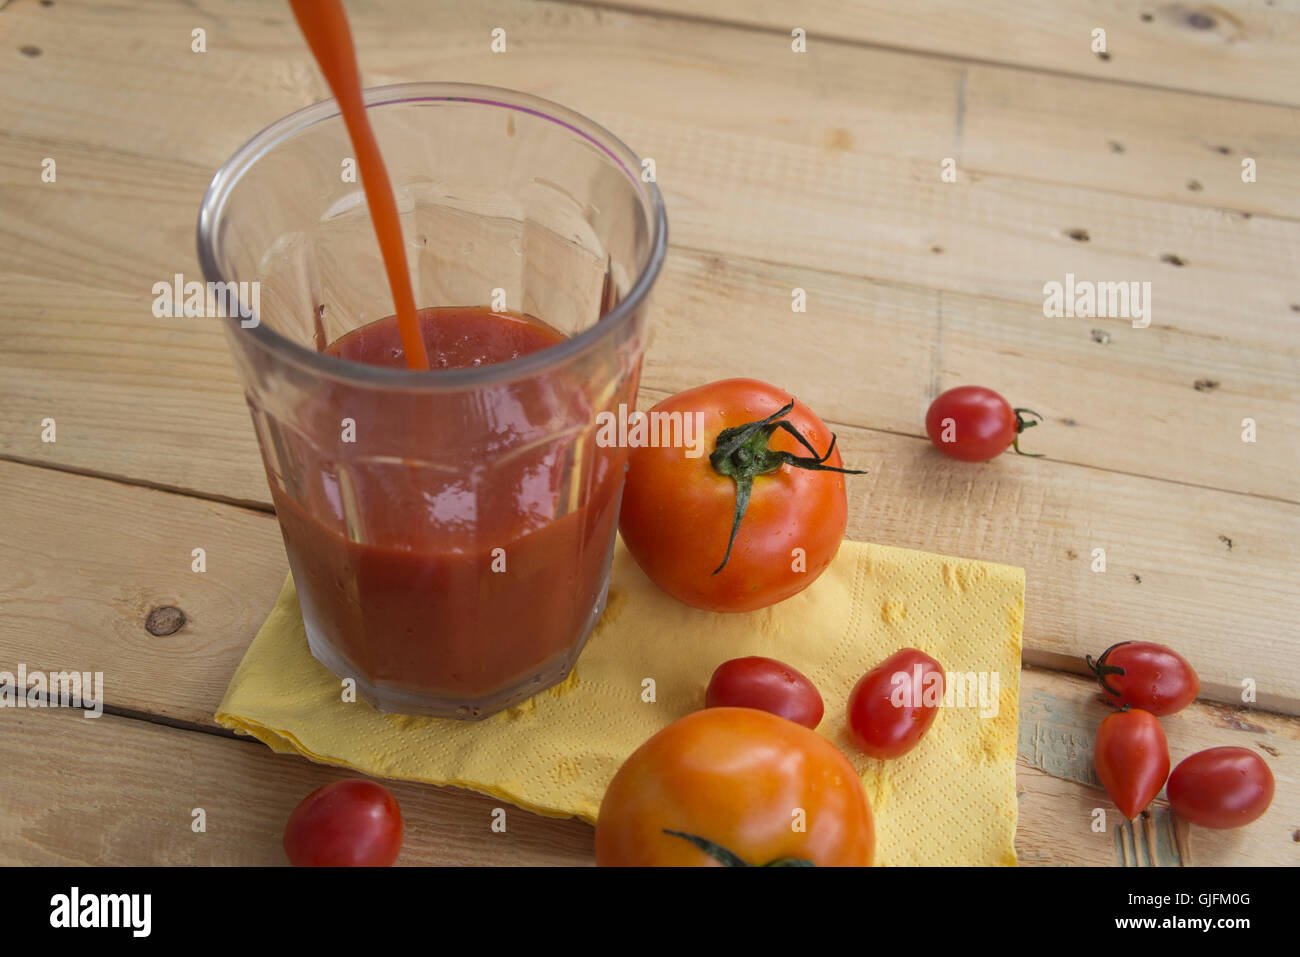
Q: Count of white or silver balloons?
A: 0